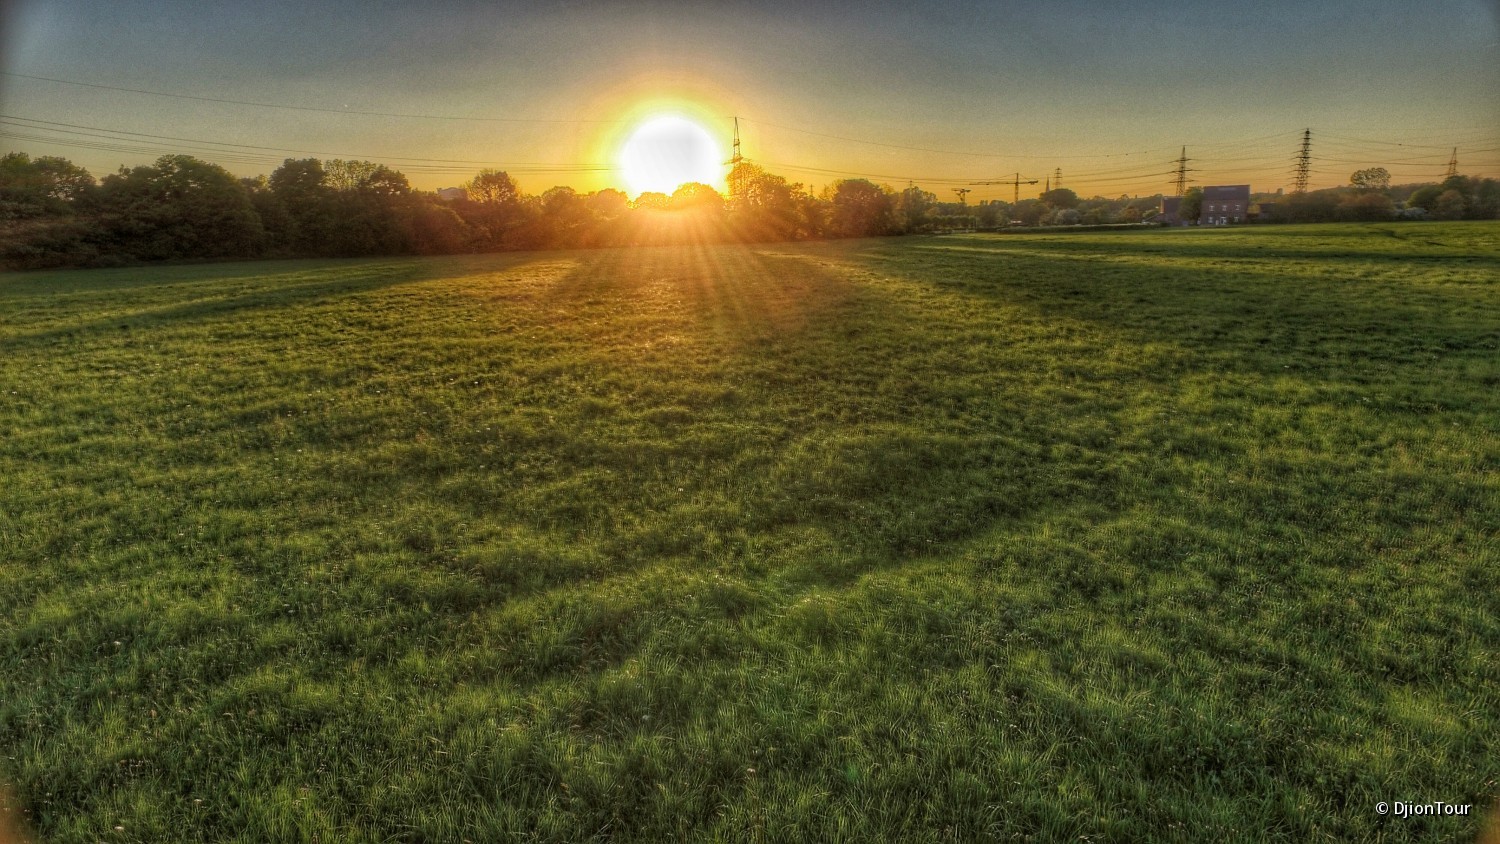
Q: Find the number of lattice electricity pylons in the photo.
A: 5